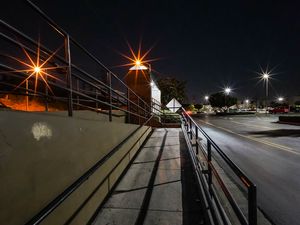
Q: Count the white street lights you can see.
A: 5